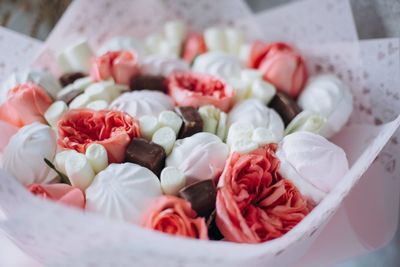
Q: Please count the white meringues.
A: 11